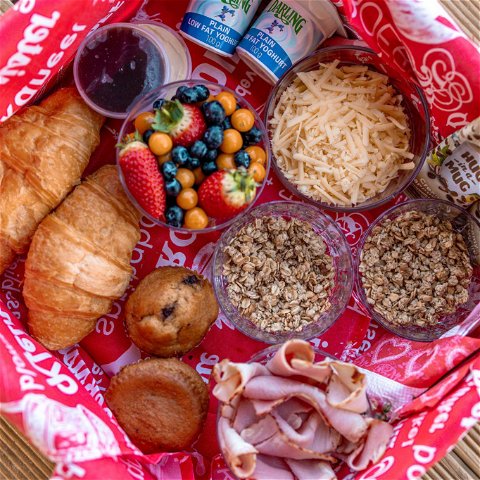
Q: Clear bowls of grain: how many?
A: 2